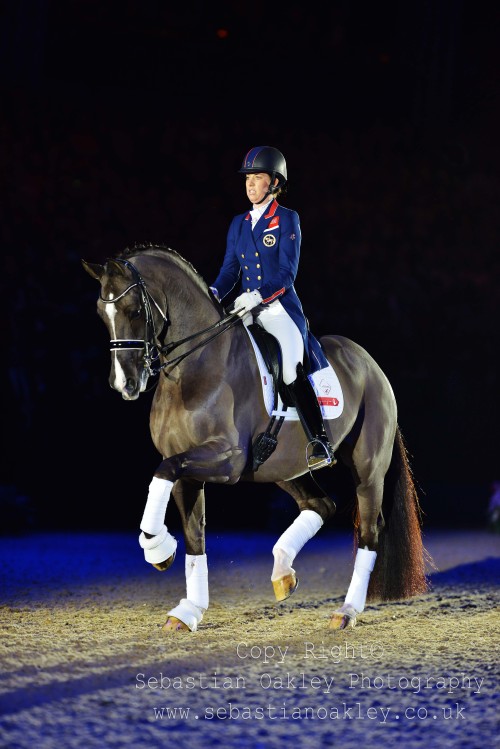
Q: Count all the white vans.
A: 0